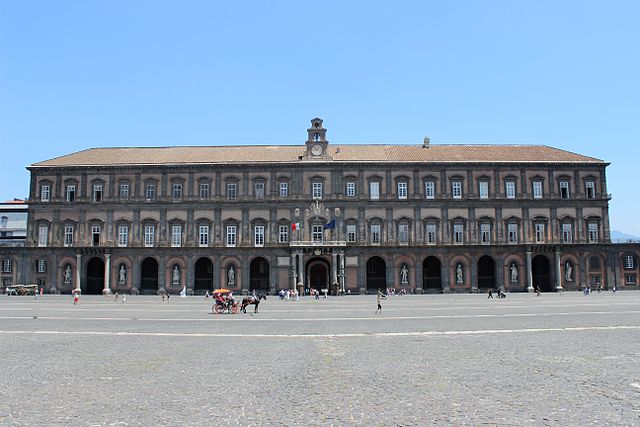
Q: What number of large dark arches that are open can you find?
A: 9